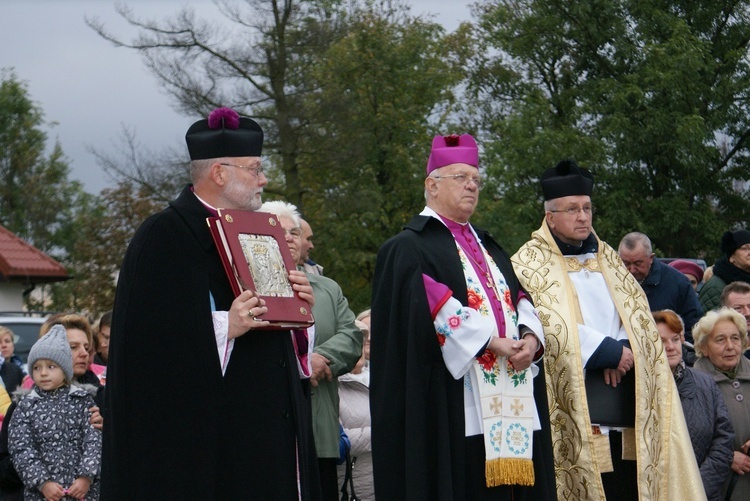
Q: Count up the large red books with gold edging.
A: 1